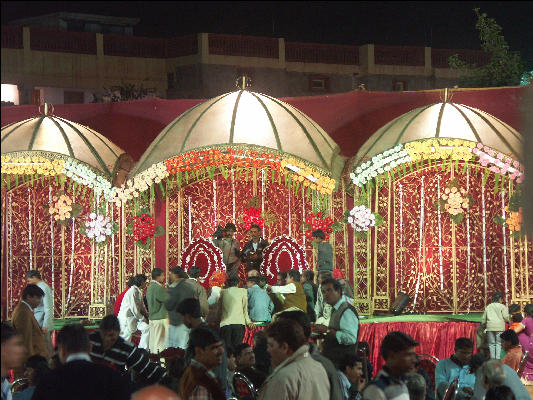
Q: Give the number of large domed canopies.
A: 3